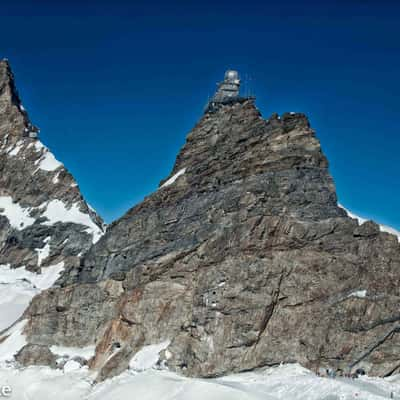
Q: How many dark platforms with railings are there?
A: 1